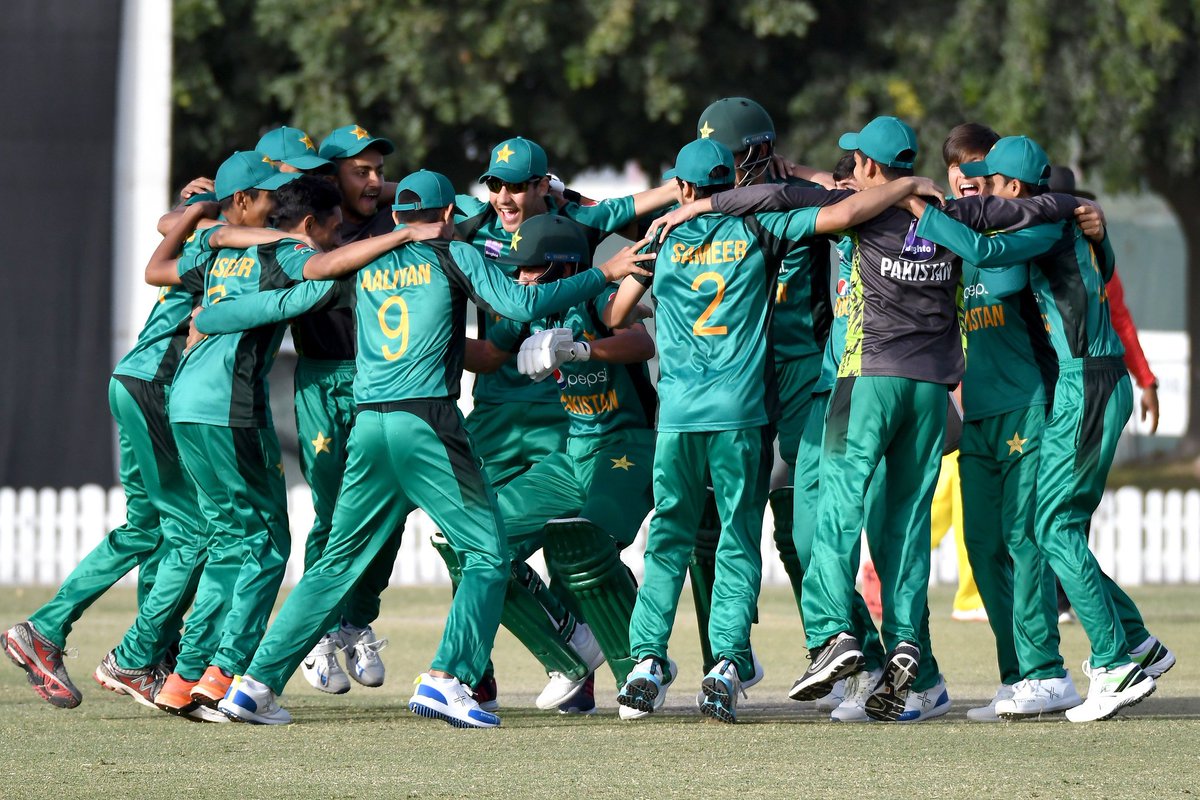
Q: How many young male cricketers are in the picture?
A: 13